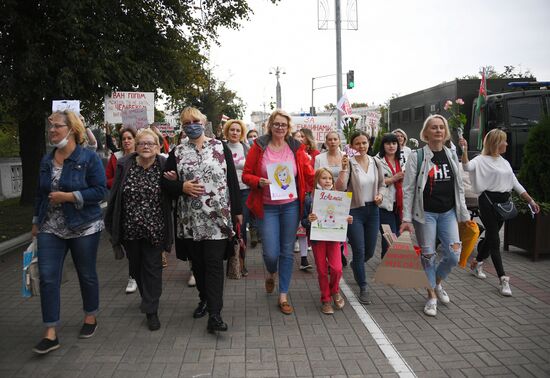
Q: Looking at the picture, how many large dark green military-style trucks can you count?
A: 1